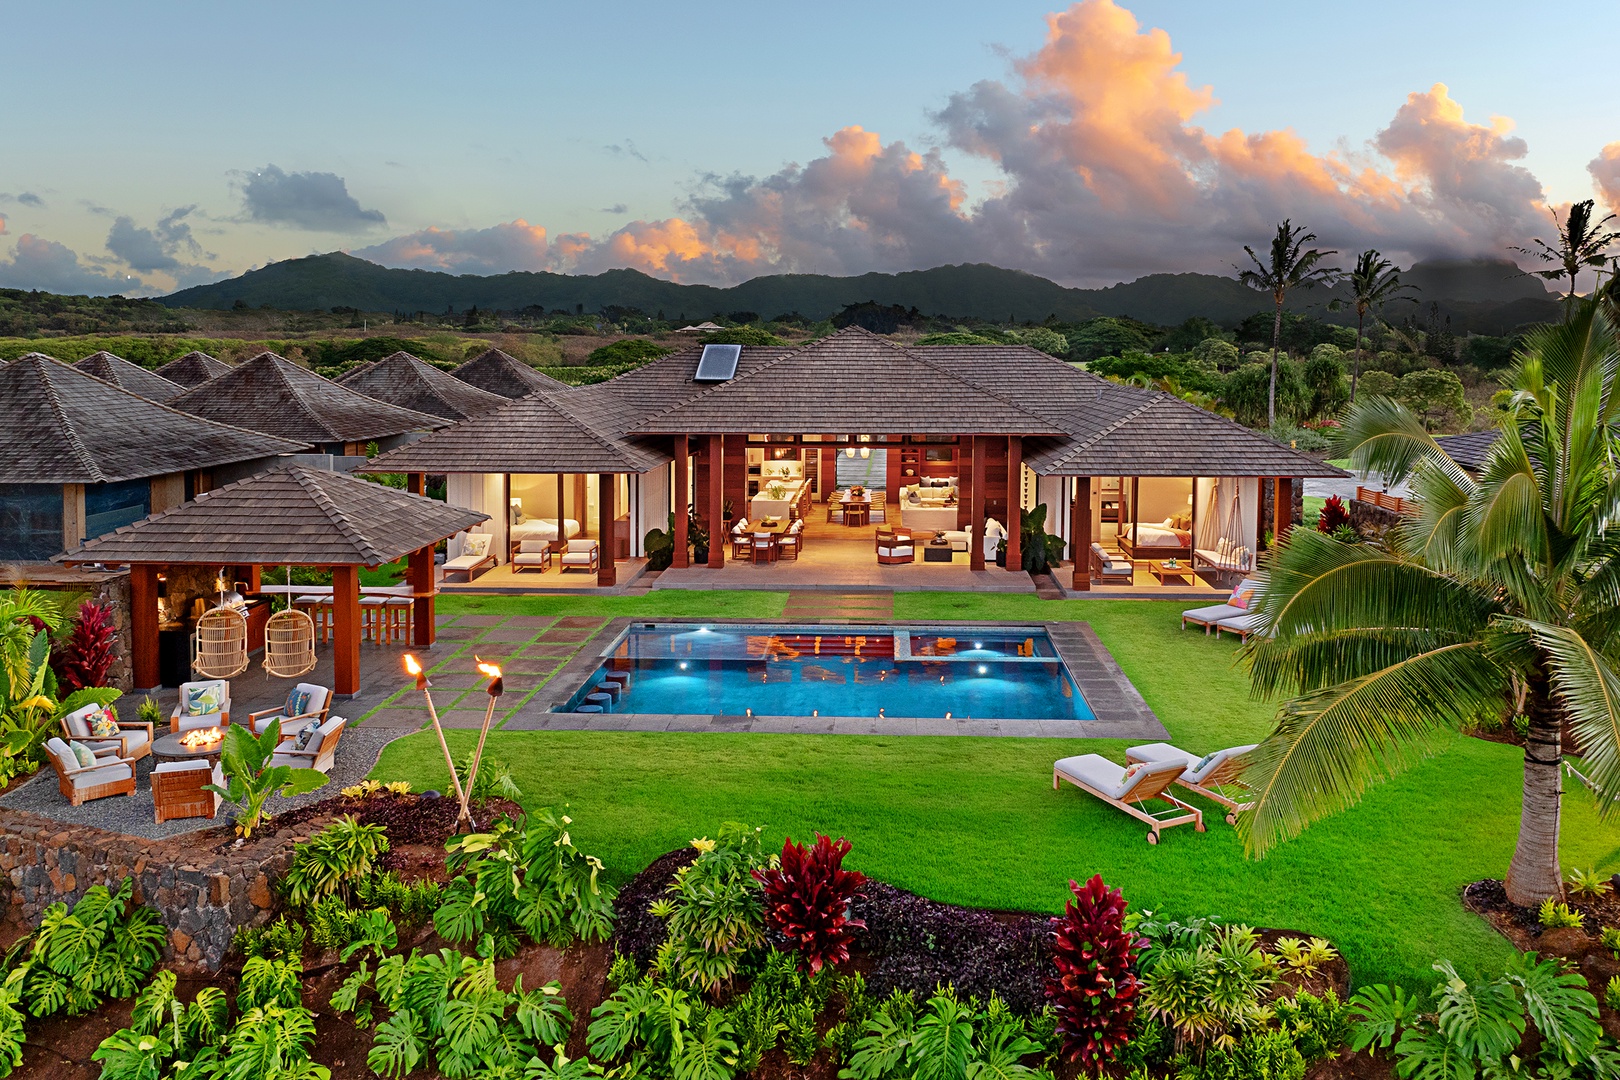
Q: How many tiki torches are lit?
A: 2